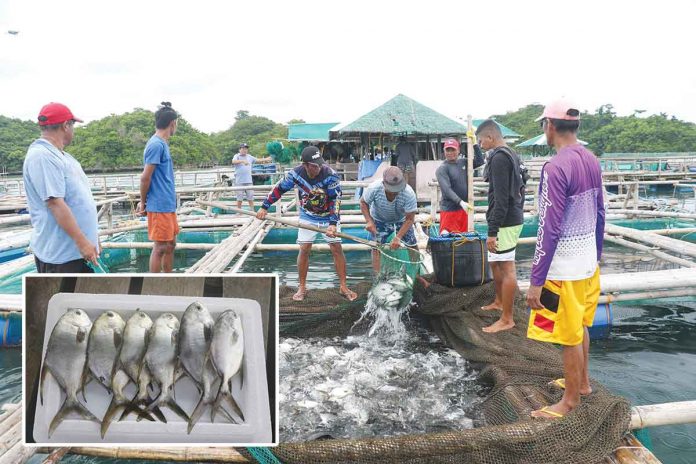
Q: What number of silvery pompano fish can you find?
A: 6